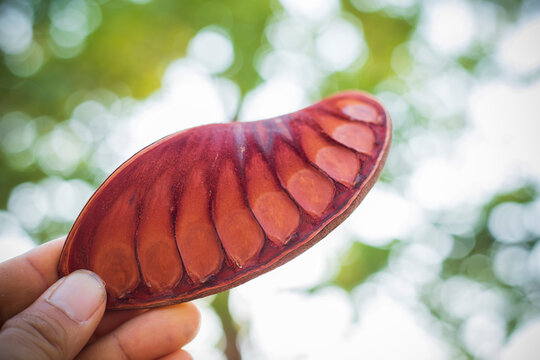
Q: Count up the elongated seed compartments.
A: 9